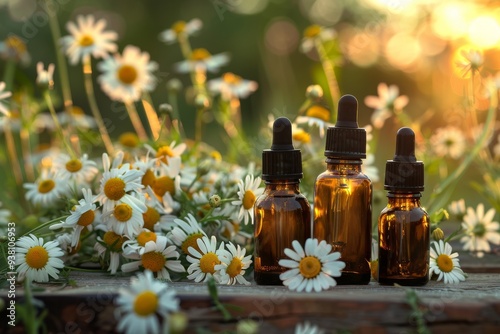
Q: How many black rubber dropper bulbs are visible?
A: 3